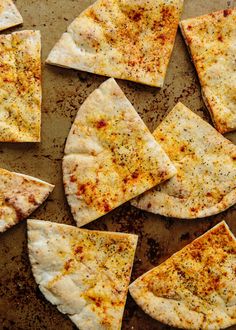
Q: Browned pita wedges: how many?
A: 9